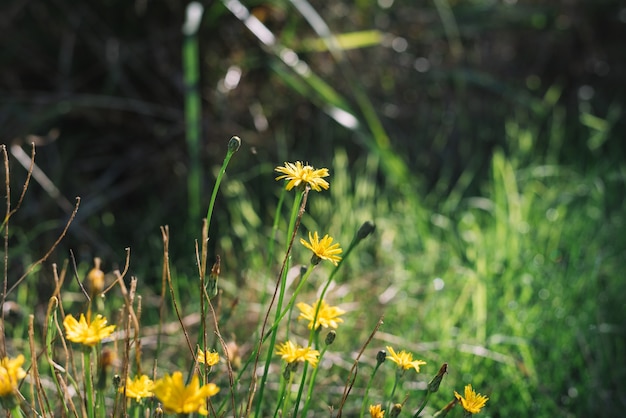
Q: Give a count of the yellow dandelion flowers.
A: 12